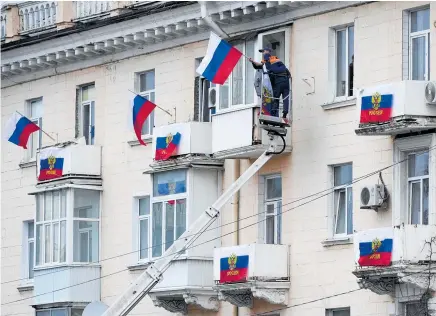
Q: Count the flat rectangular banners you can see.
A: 5